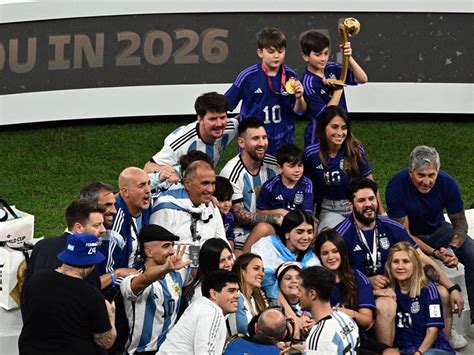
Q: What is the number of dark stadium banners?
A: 1